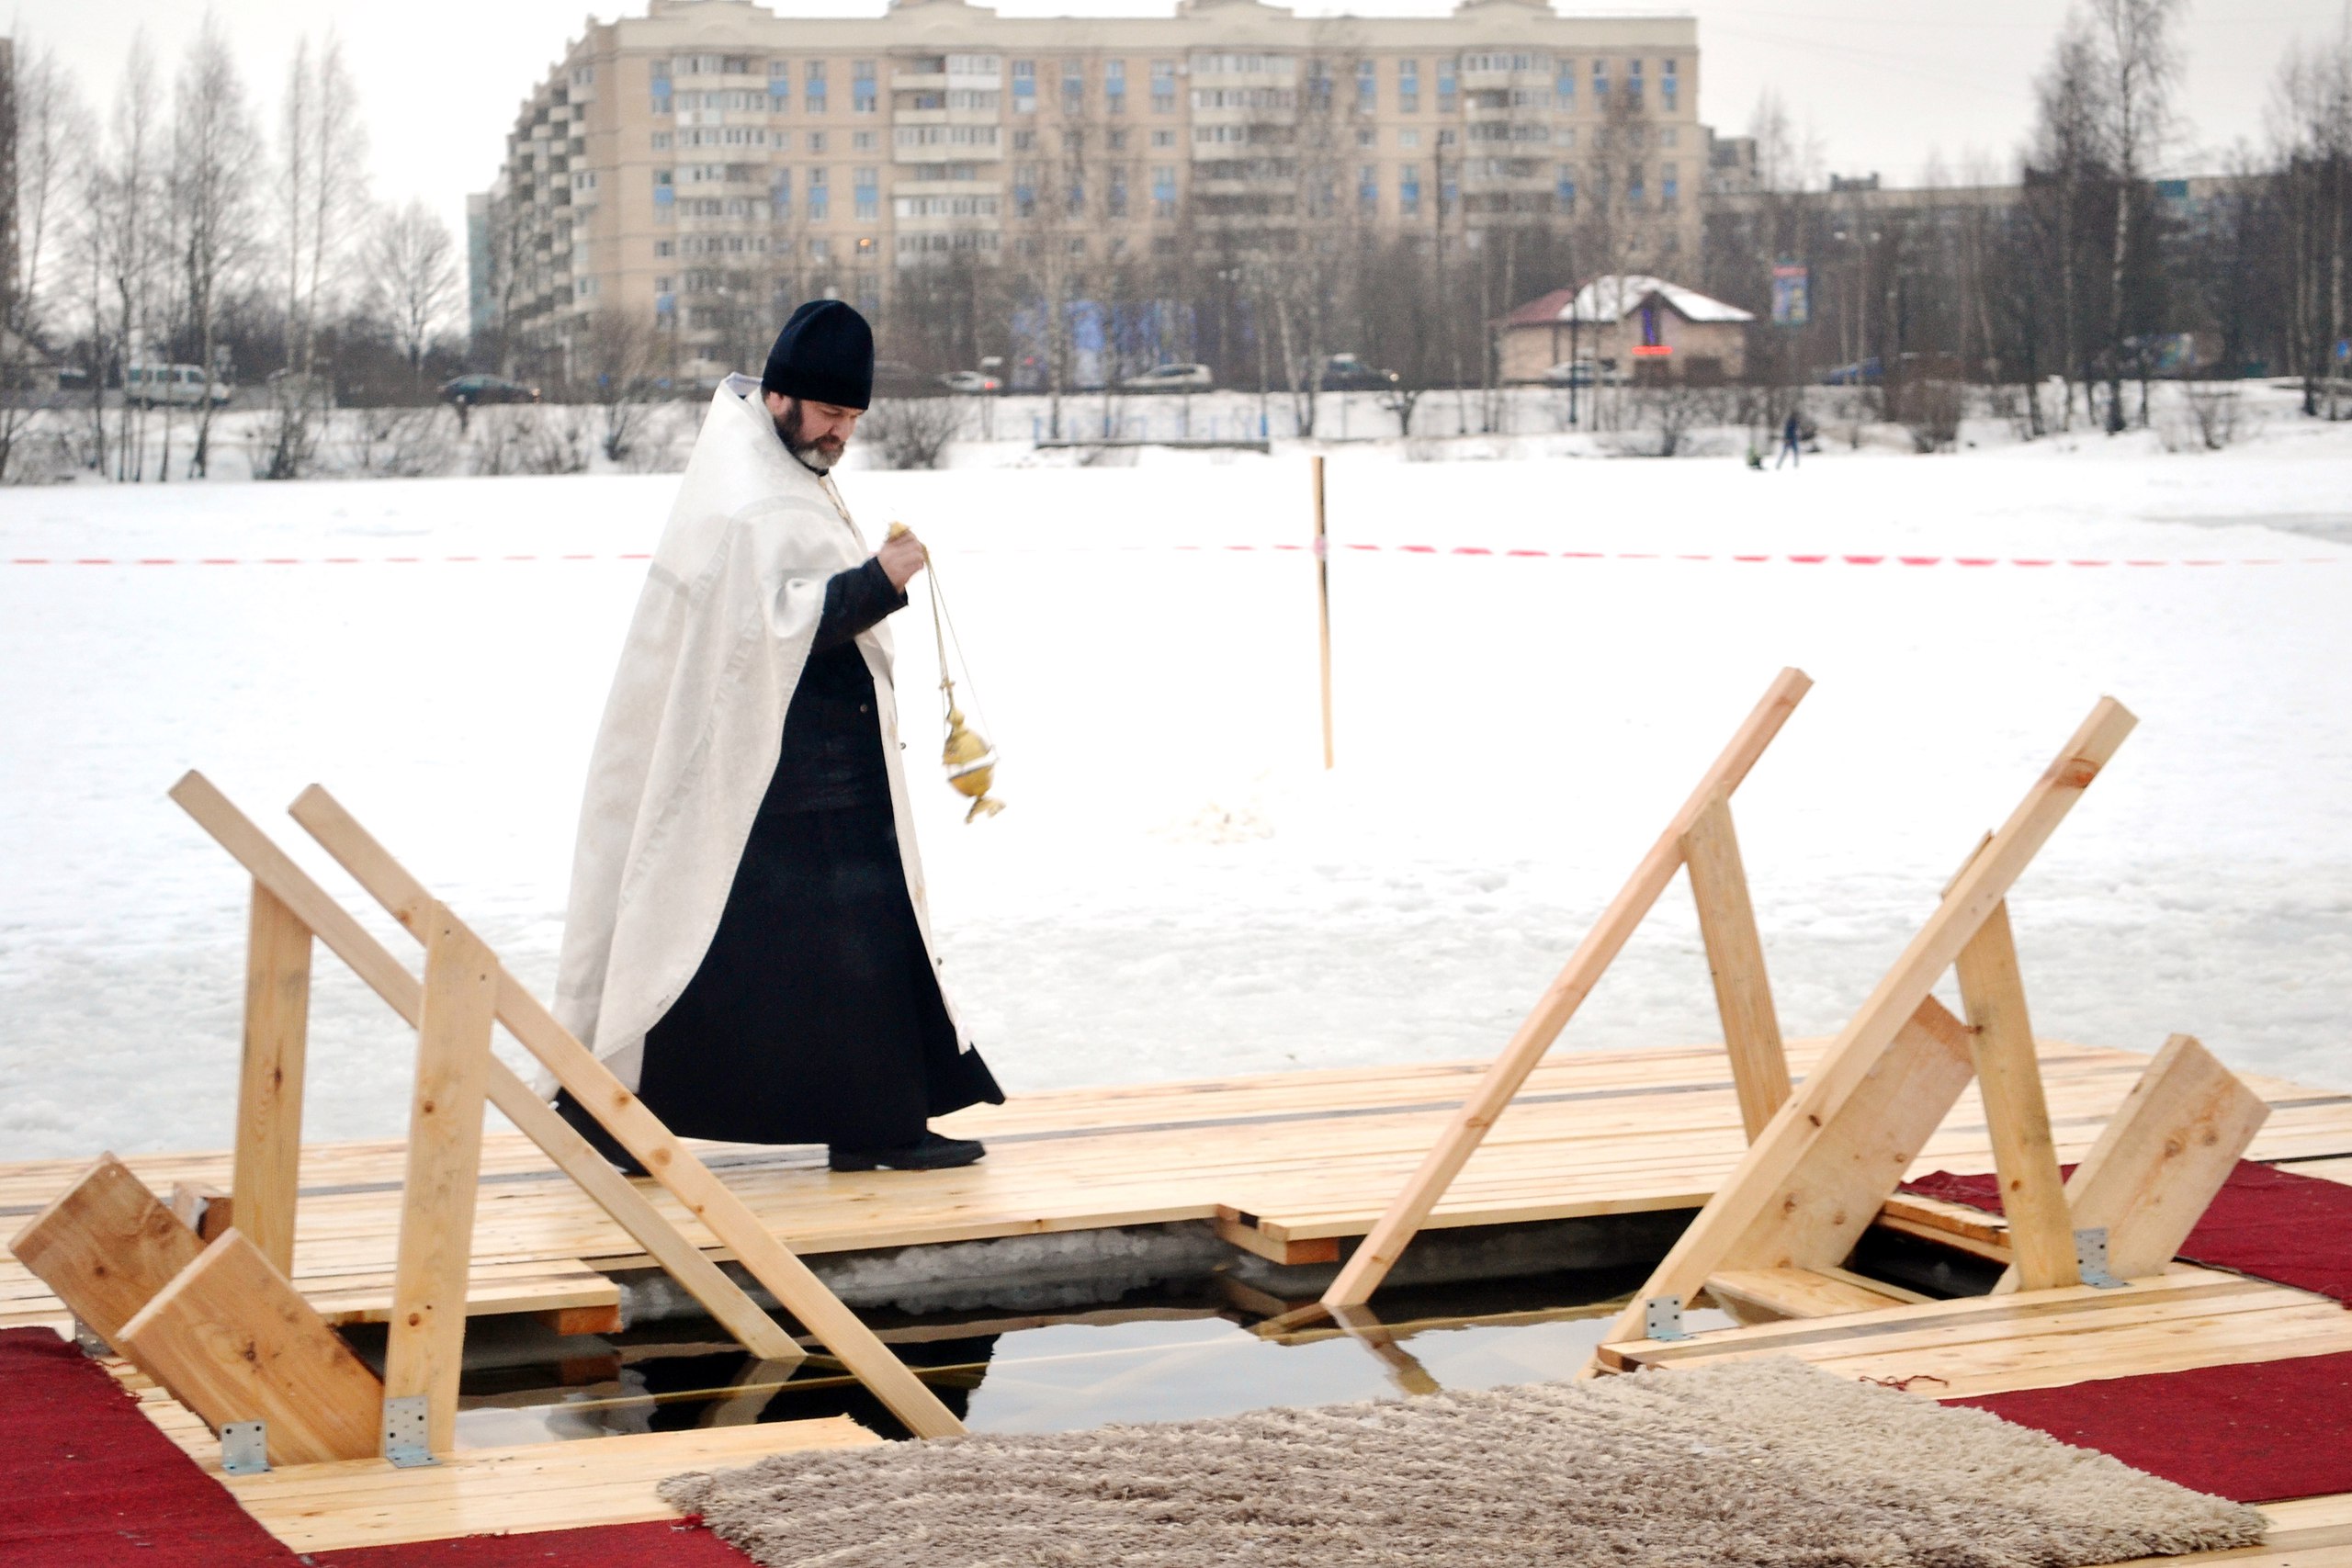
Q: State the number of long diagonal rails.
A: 4